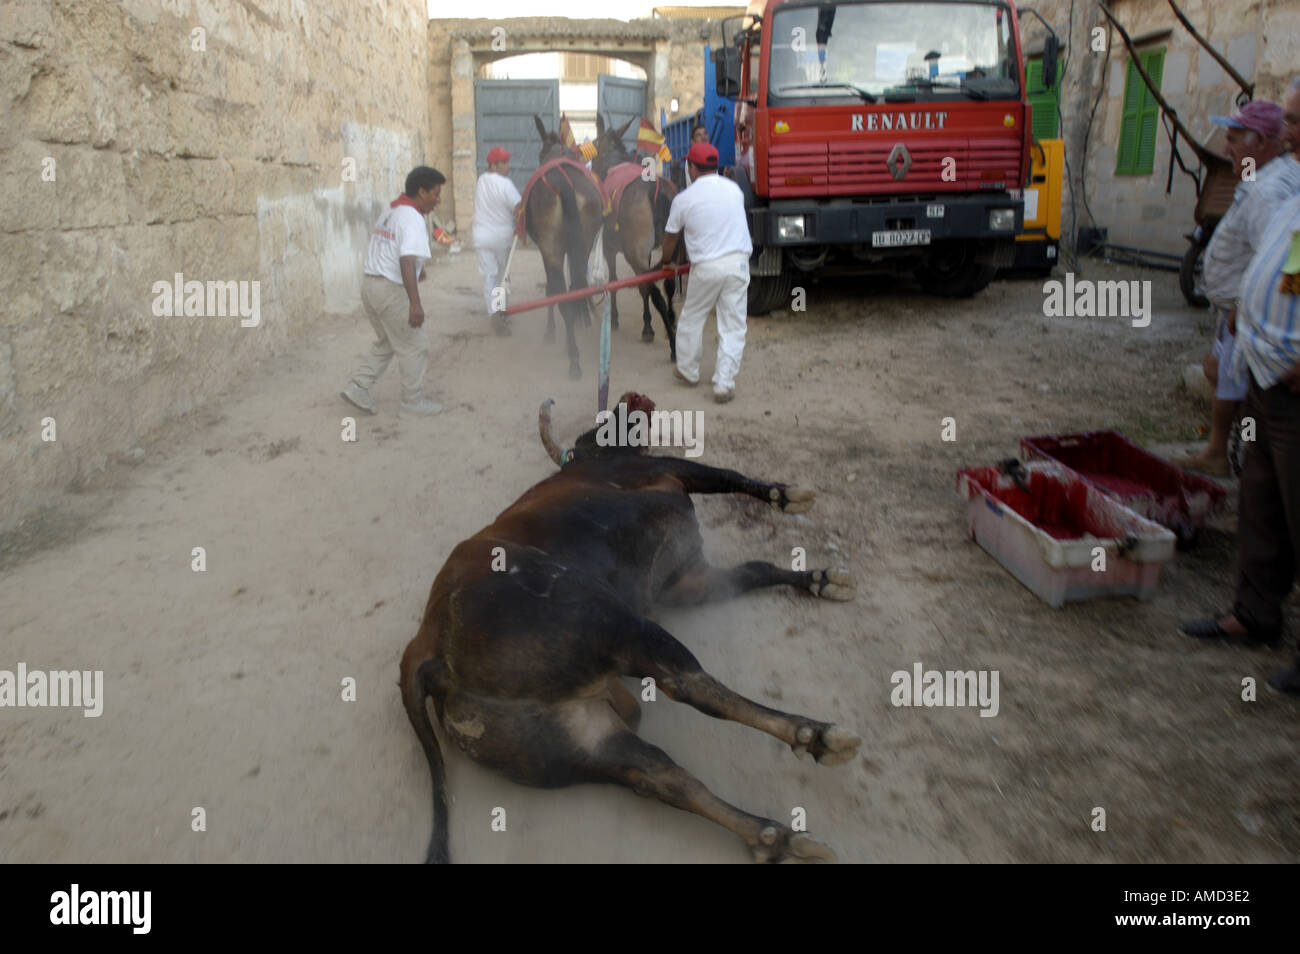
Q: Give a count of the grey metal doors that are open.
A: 1